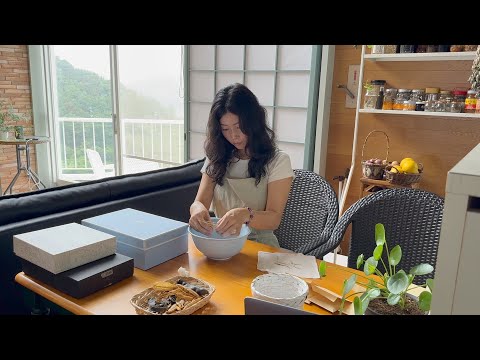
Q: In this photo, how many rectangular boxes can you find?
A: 3